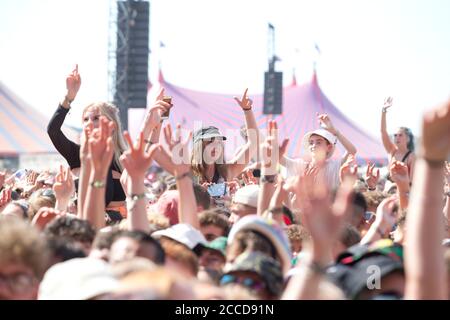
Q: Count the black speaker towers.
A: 2